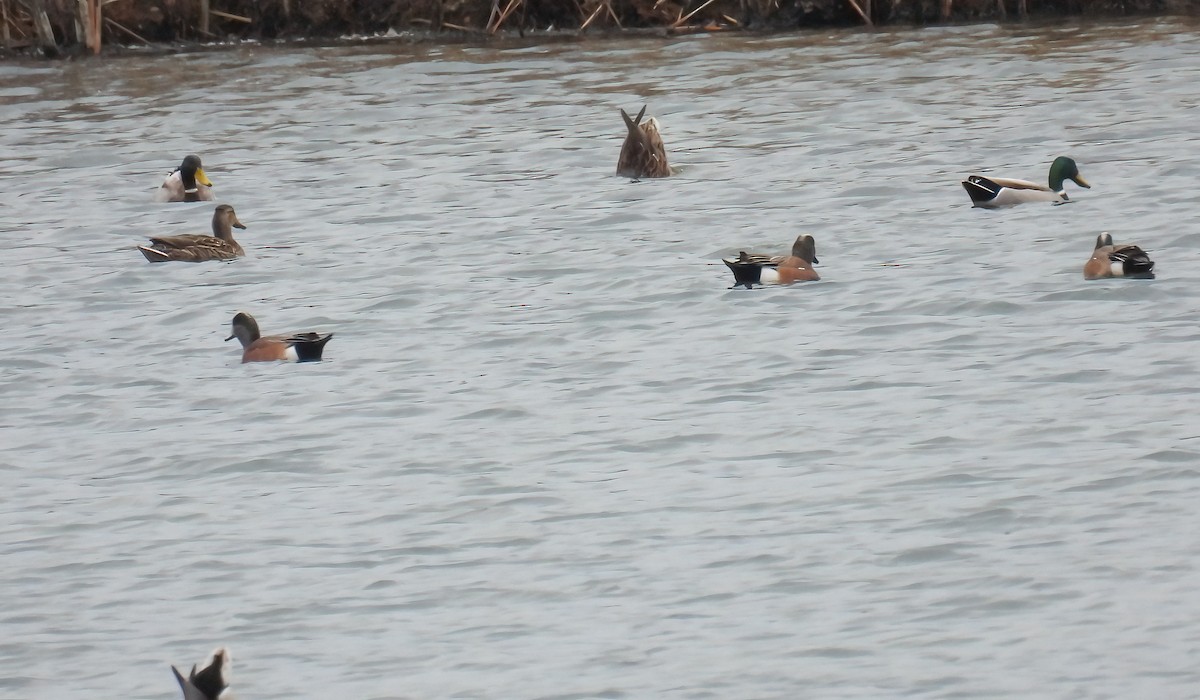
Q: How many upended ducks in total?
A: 2